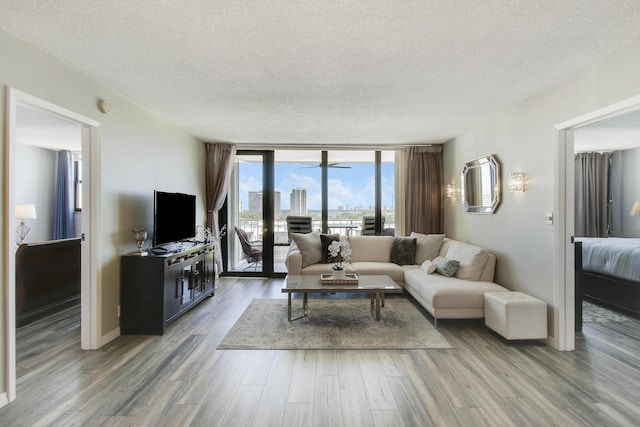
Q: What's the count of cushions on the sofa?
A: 6